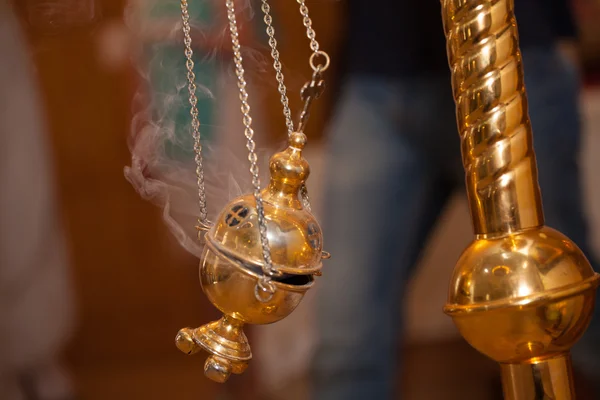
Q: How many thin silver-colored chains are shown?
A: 4